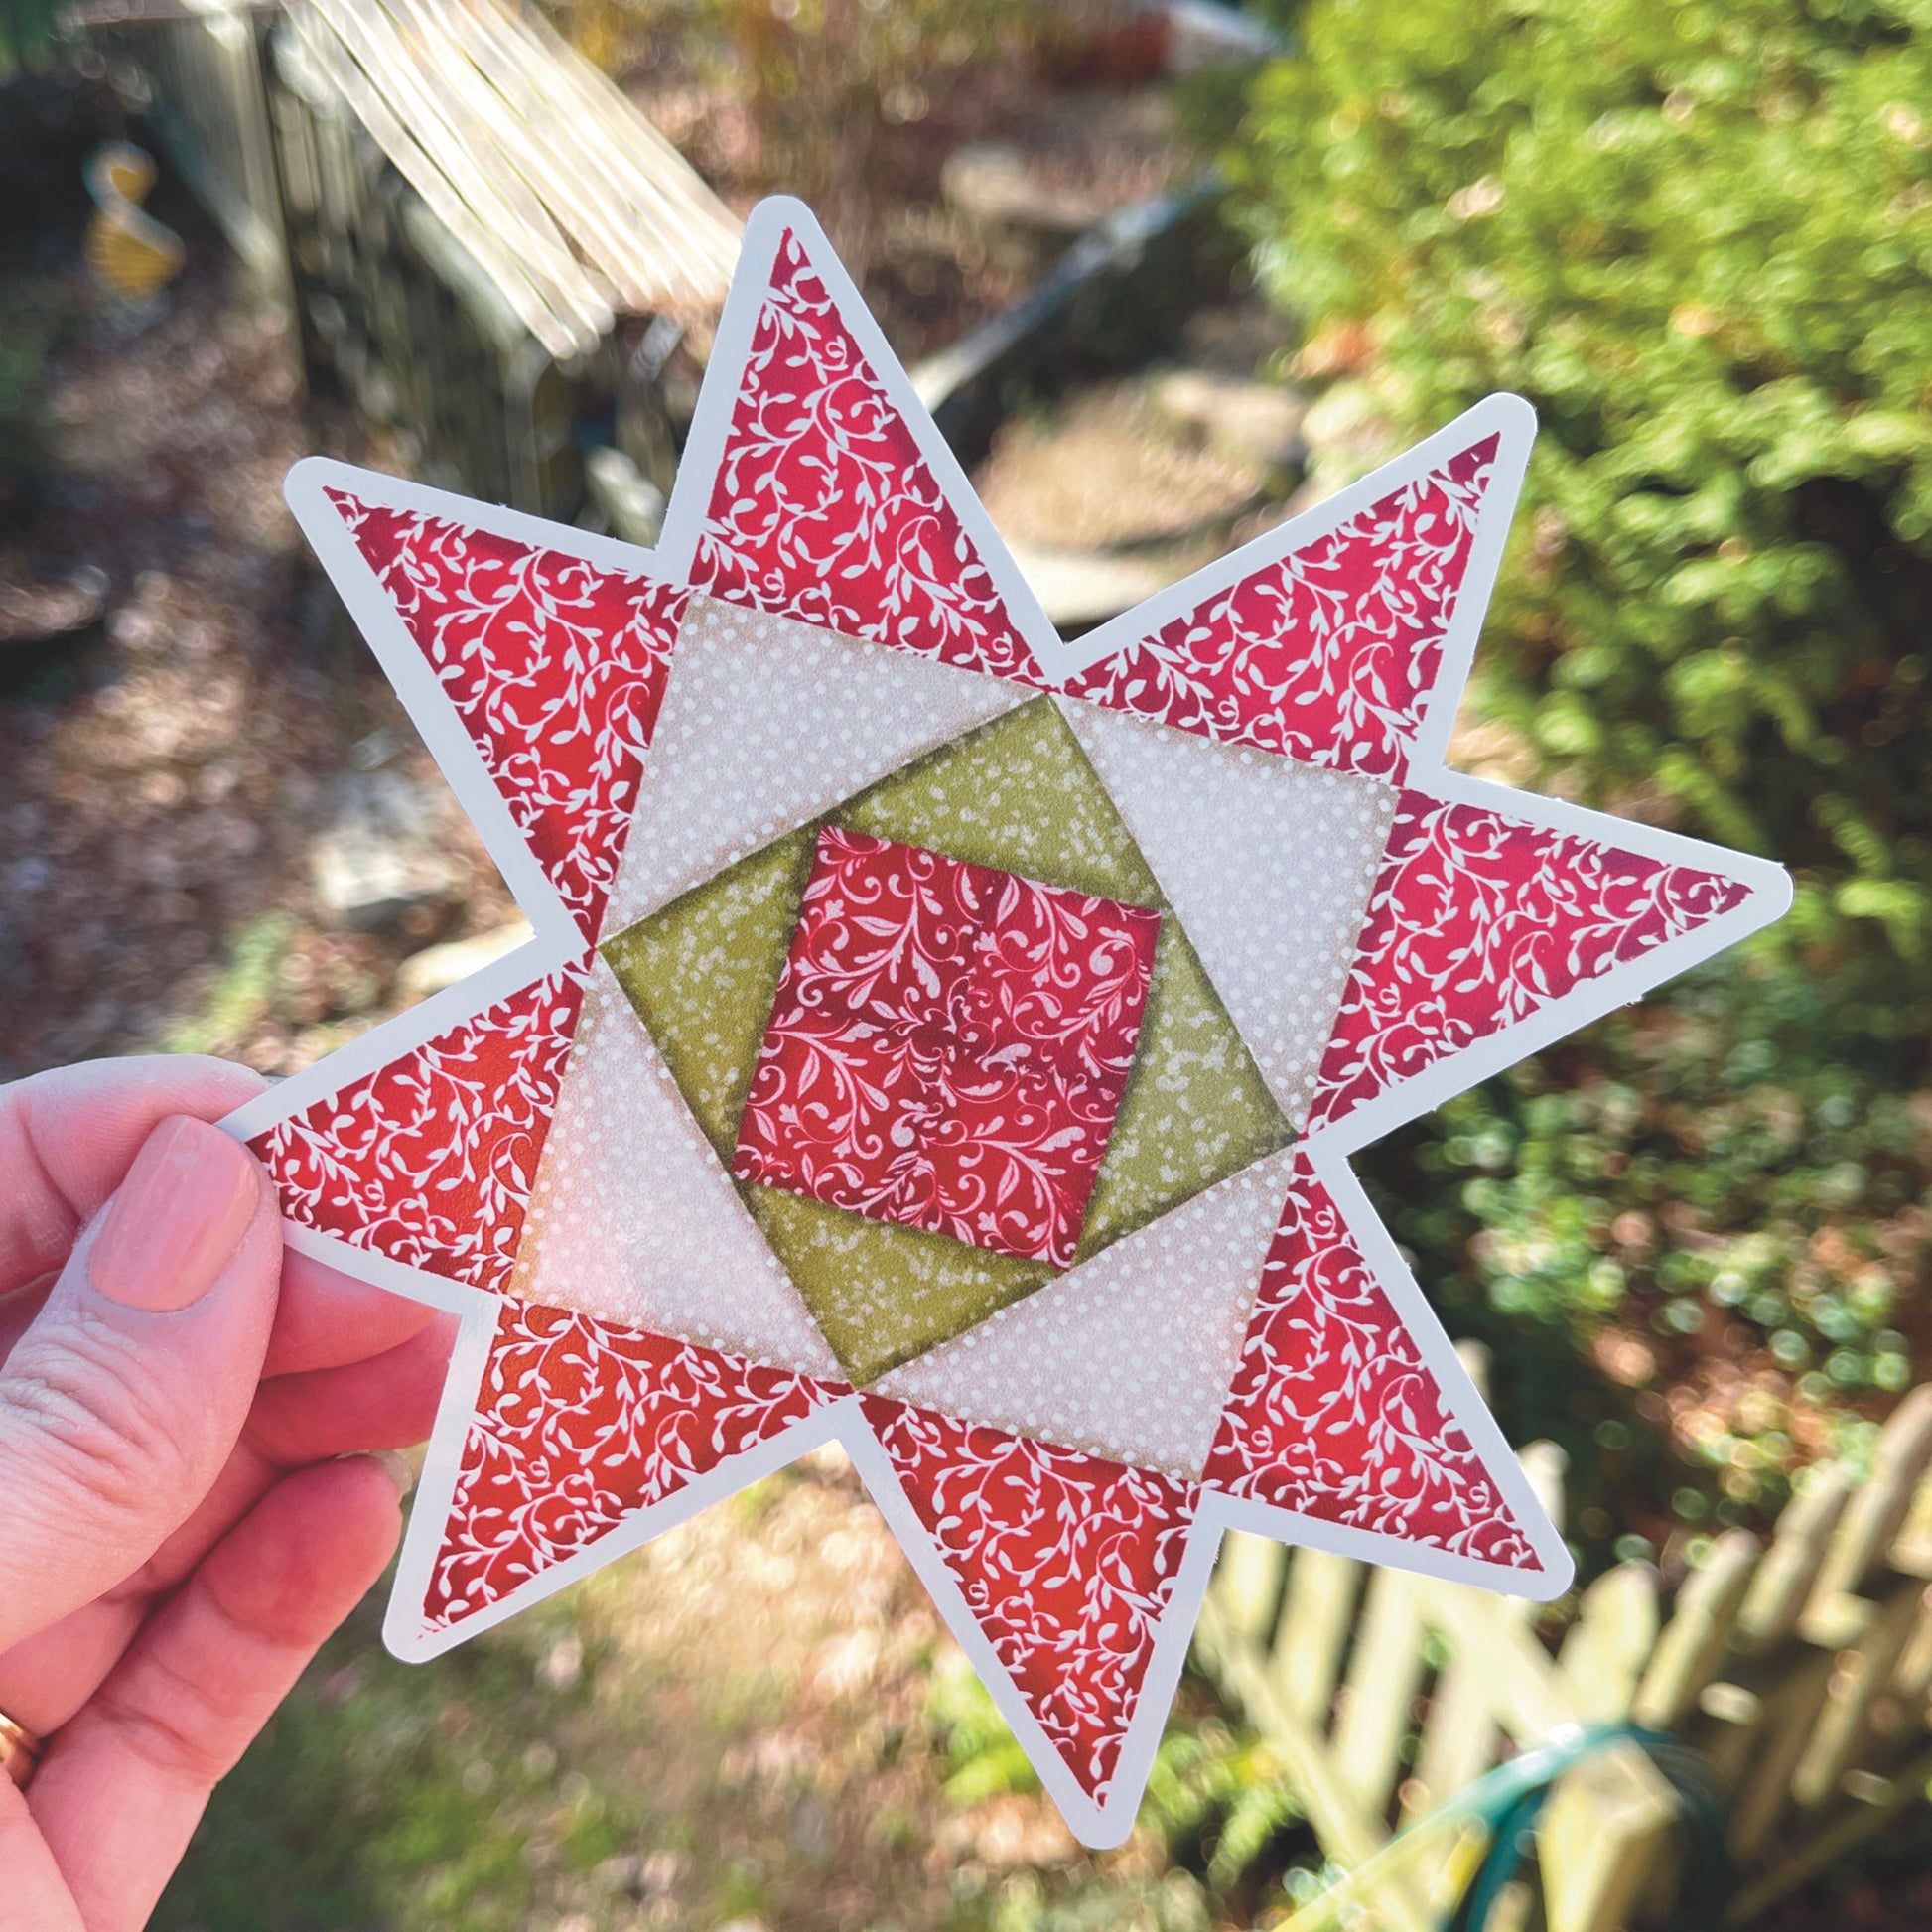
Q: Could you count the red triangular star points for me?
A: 8